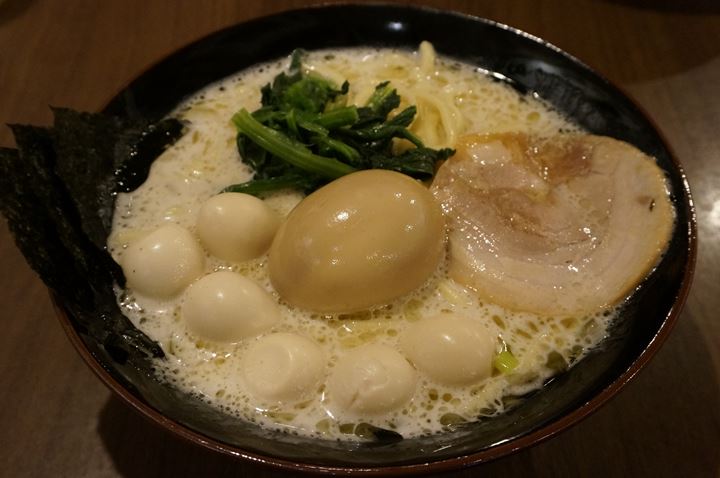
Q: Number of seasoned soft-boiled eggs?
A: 1